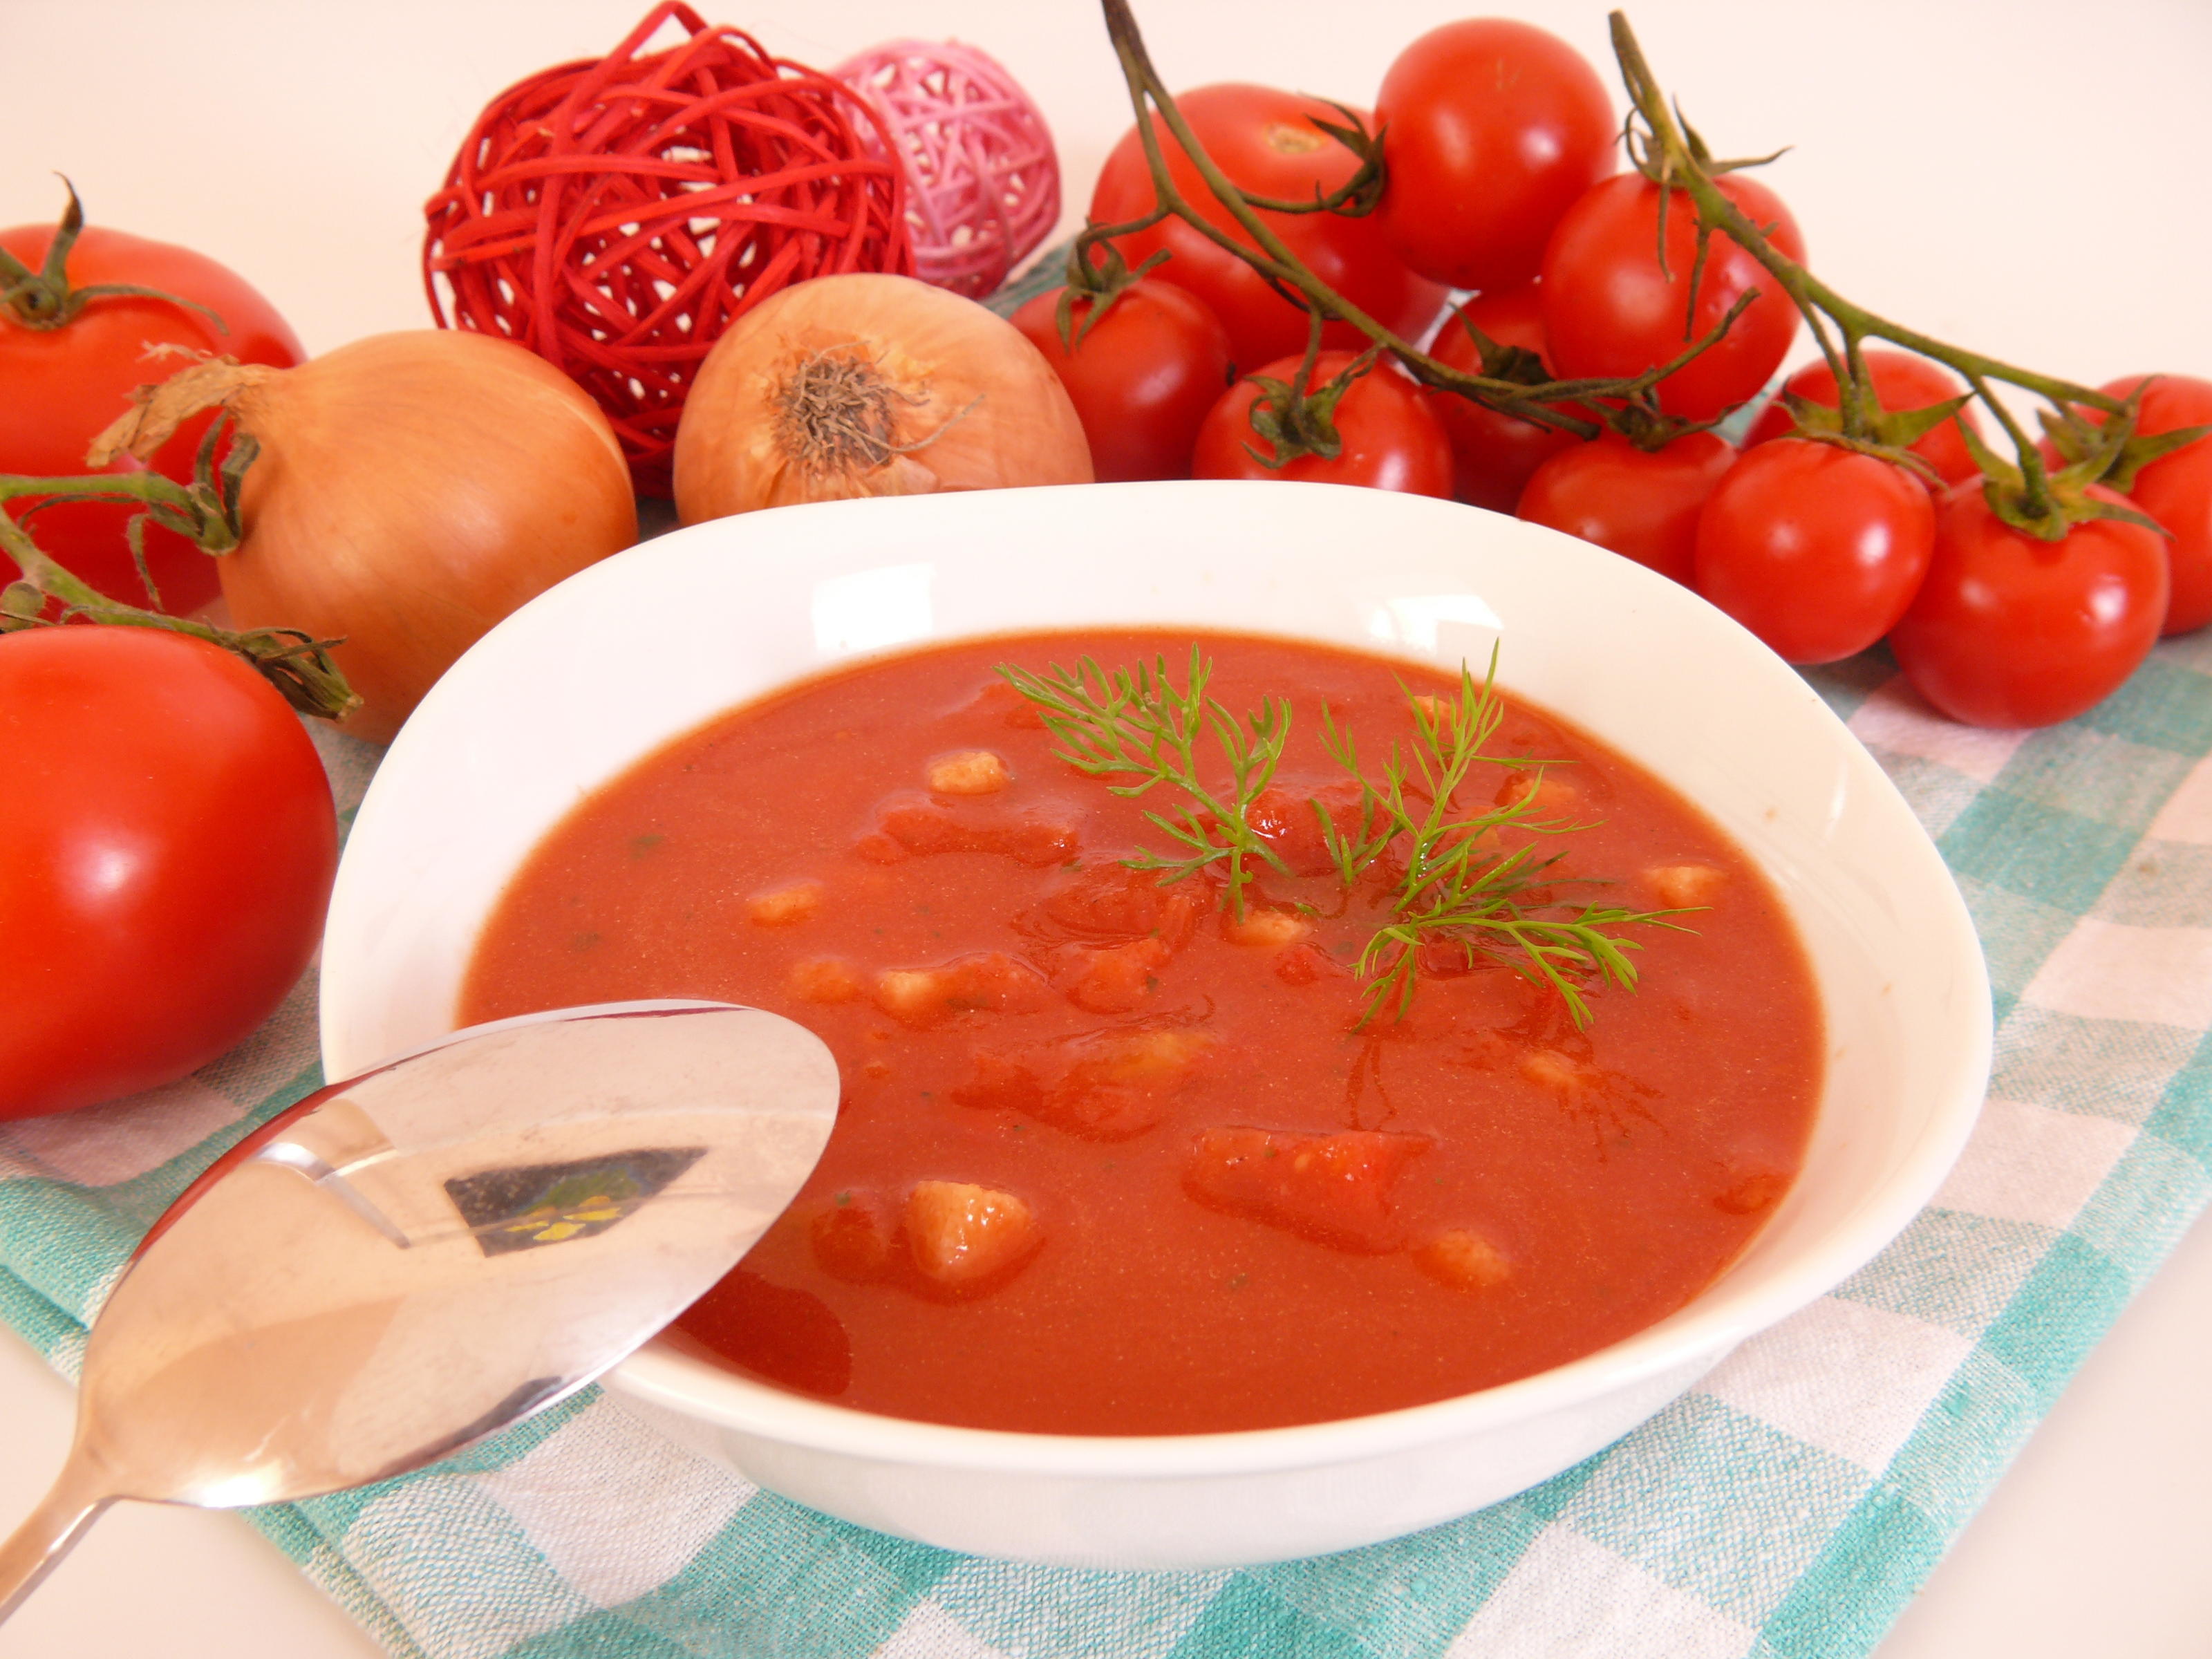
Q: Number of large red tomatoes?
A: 3